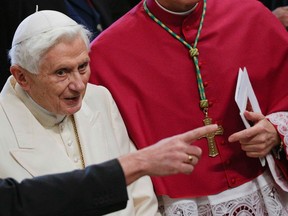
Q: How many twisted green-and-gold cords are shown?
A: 1